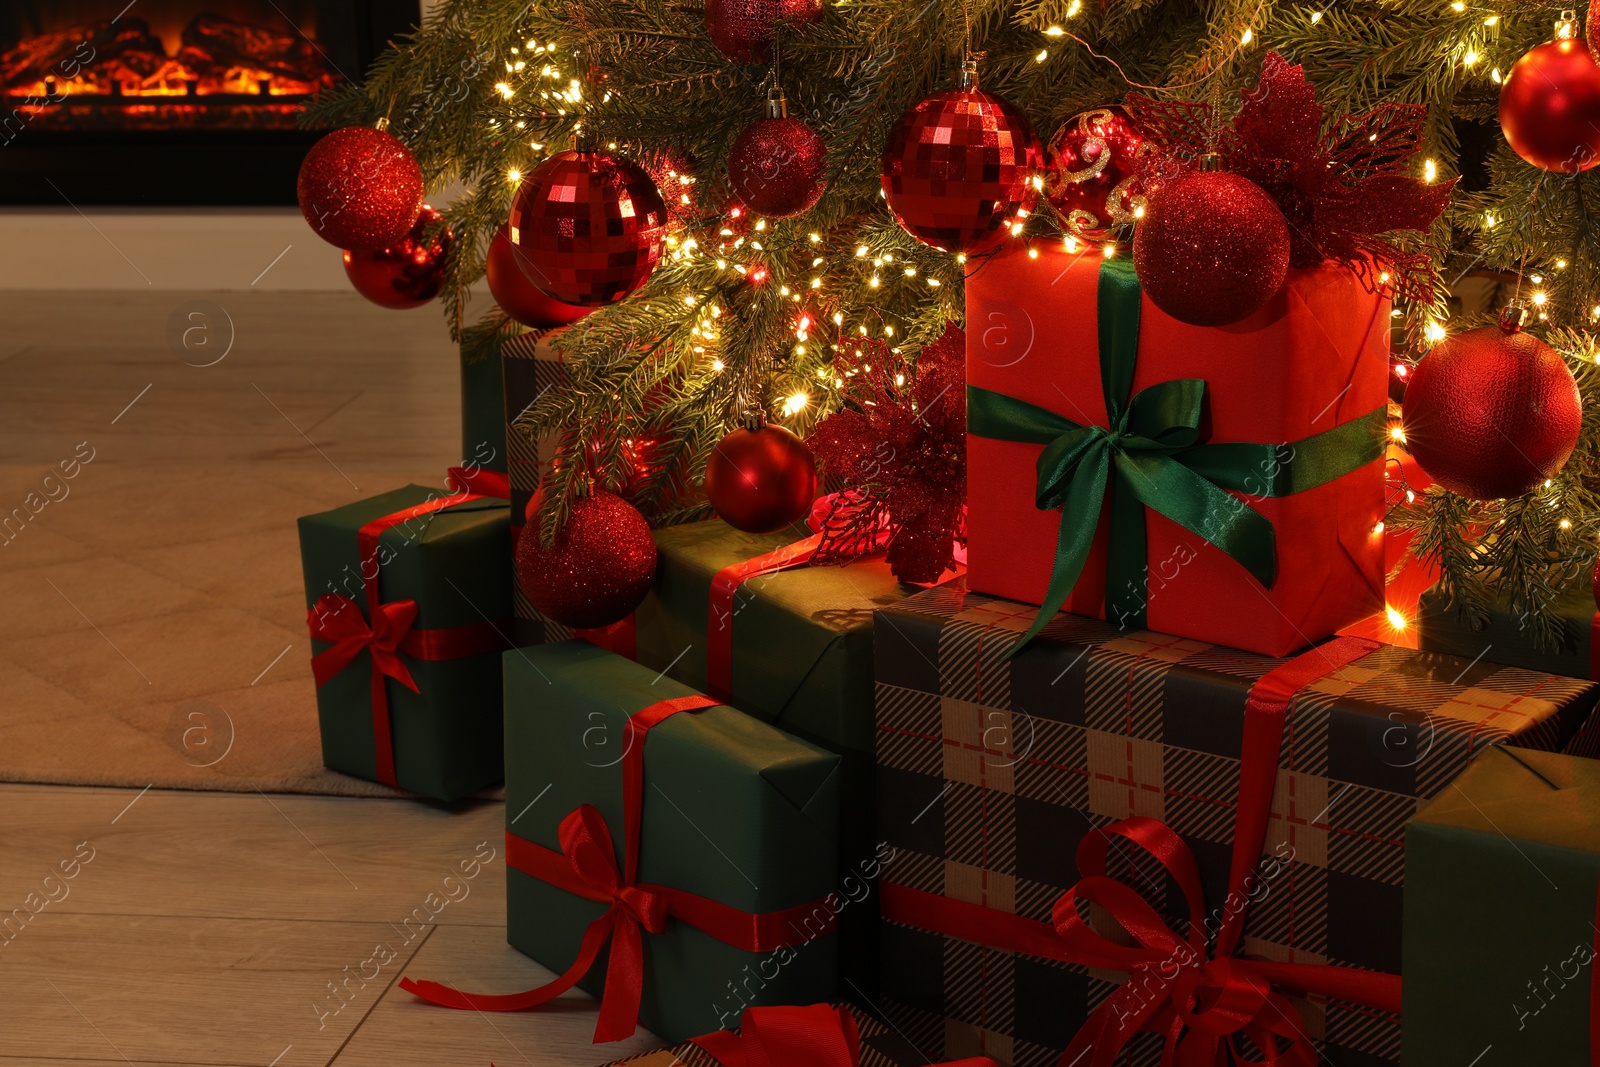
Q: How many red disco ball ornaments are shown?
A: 2